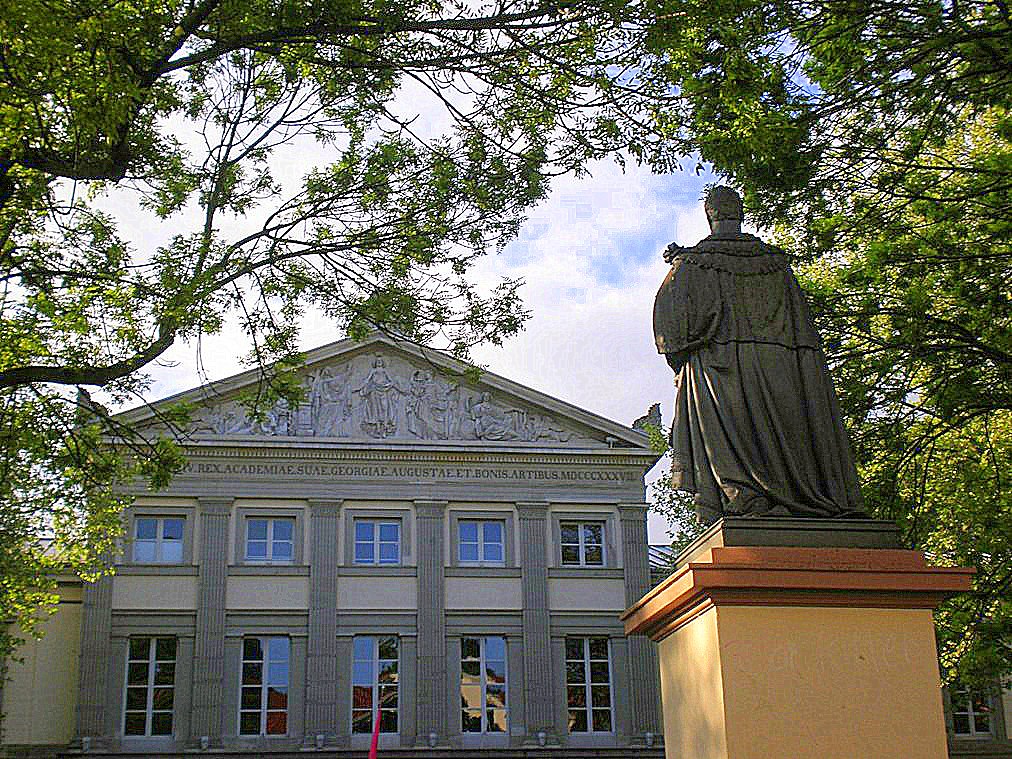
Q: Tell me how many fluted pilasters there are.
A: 6